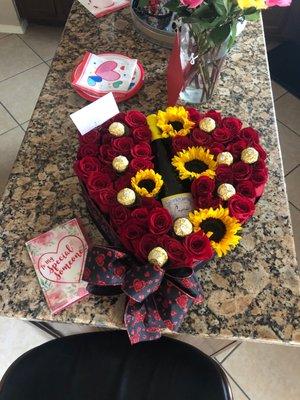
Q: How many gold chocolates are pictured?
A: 9